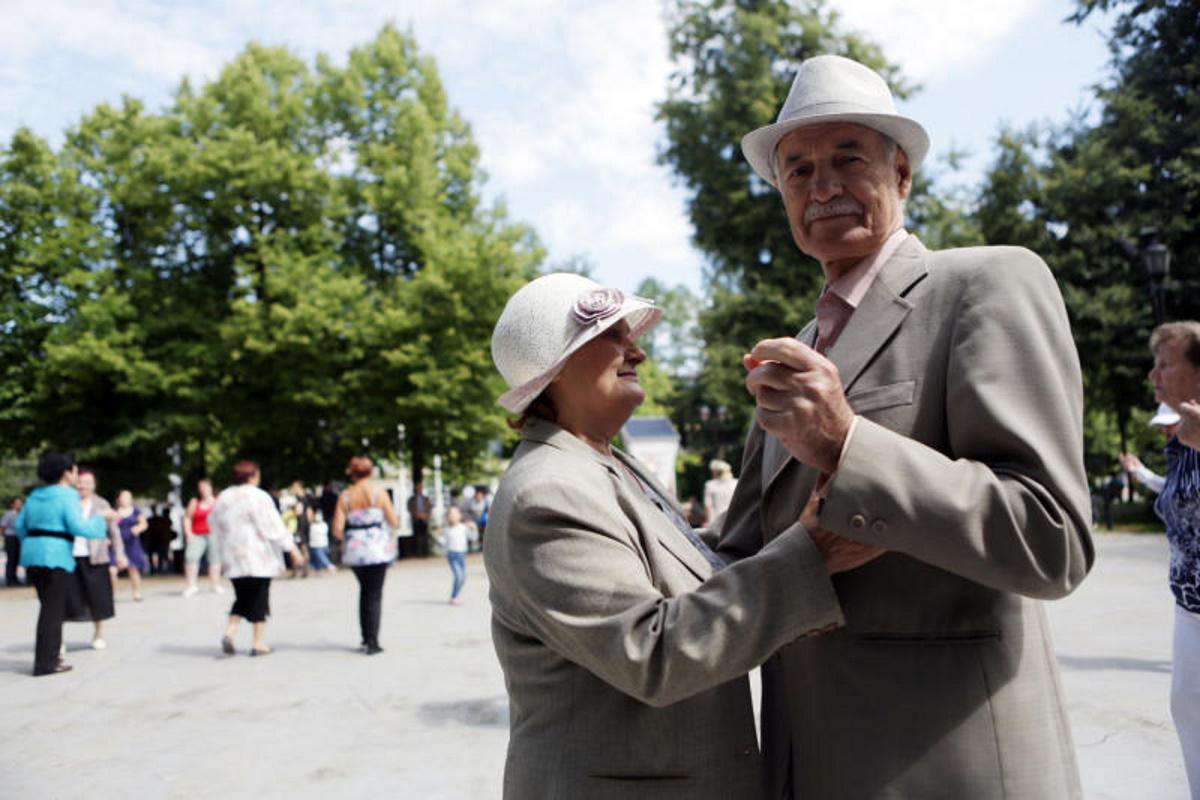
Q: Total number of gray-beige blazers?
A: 2